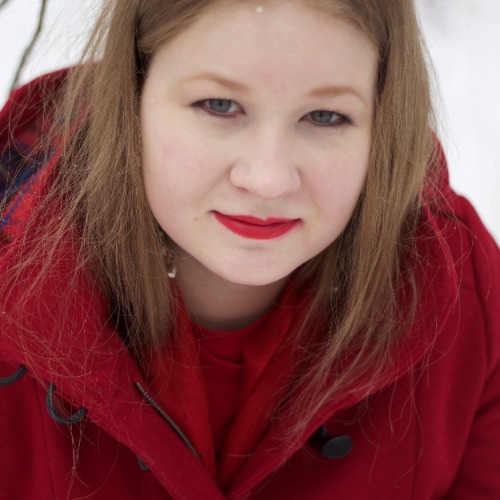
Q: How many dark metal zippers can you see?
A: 1